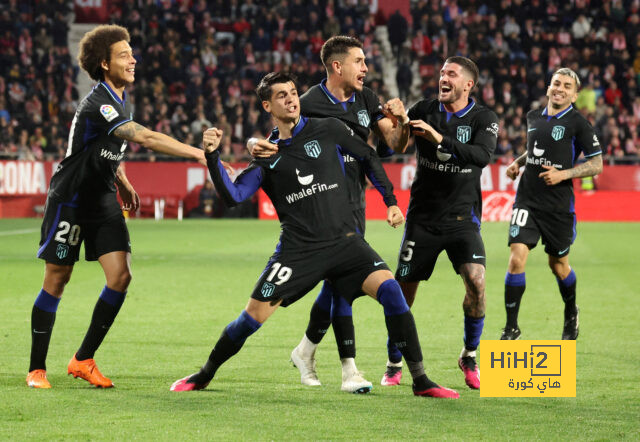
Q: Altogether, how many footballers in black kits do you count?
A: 5